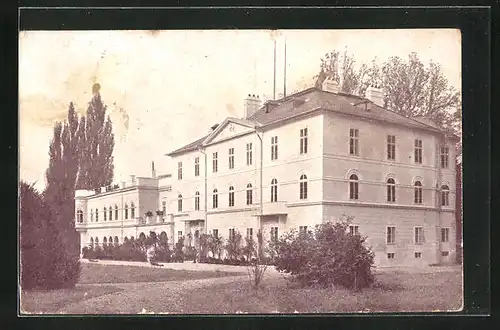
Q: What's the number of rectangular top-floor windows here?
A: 11